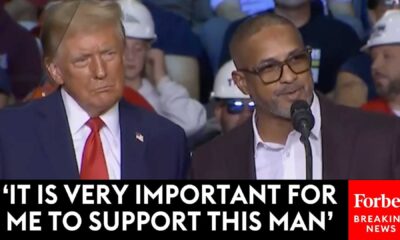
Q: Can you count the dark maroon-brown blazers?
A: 1